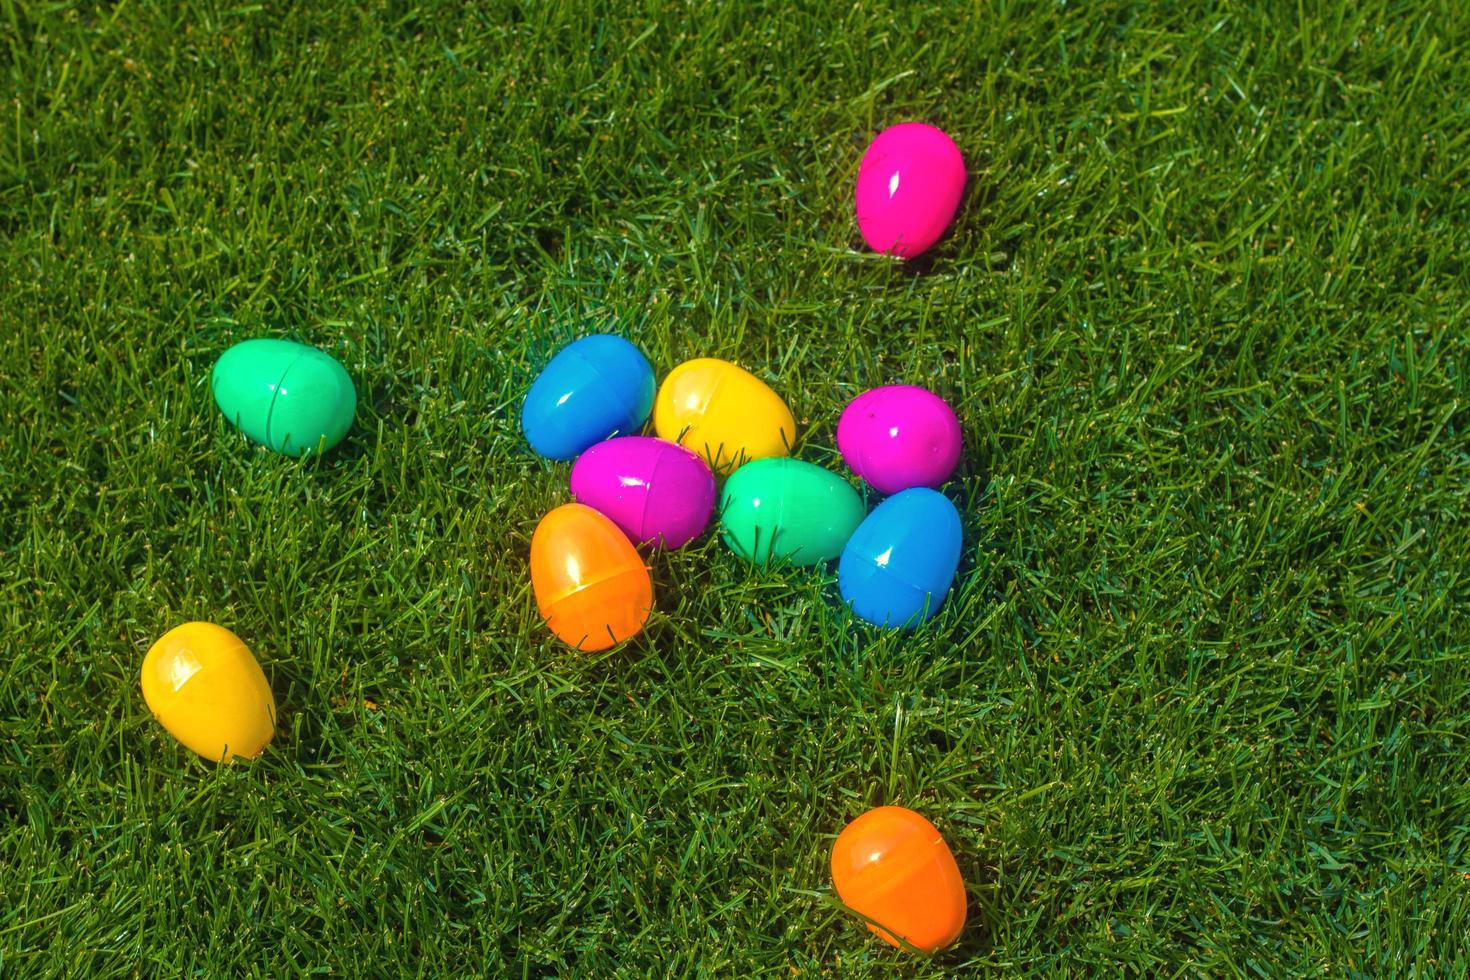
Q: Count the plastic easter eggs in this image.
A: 11